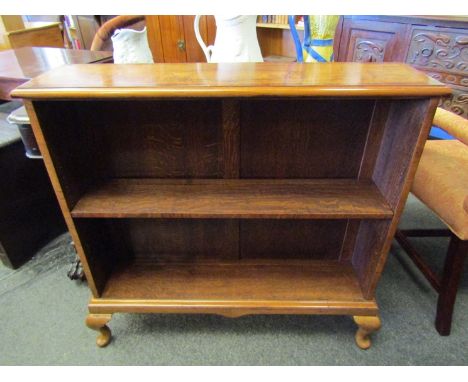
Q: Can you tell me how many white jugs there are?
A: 2